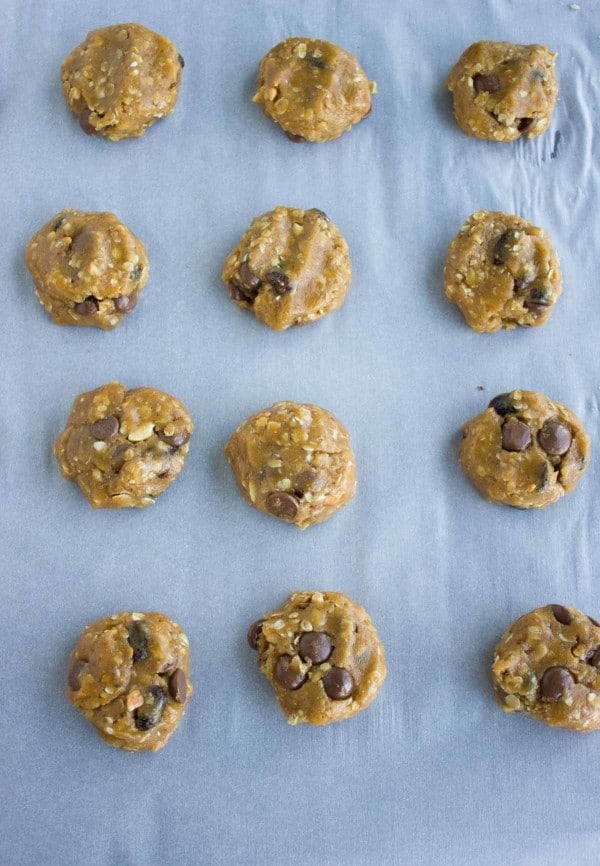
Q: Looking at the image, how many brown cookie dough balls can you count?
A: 12